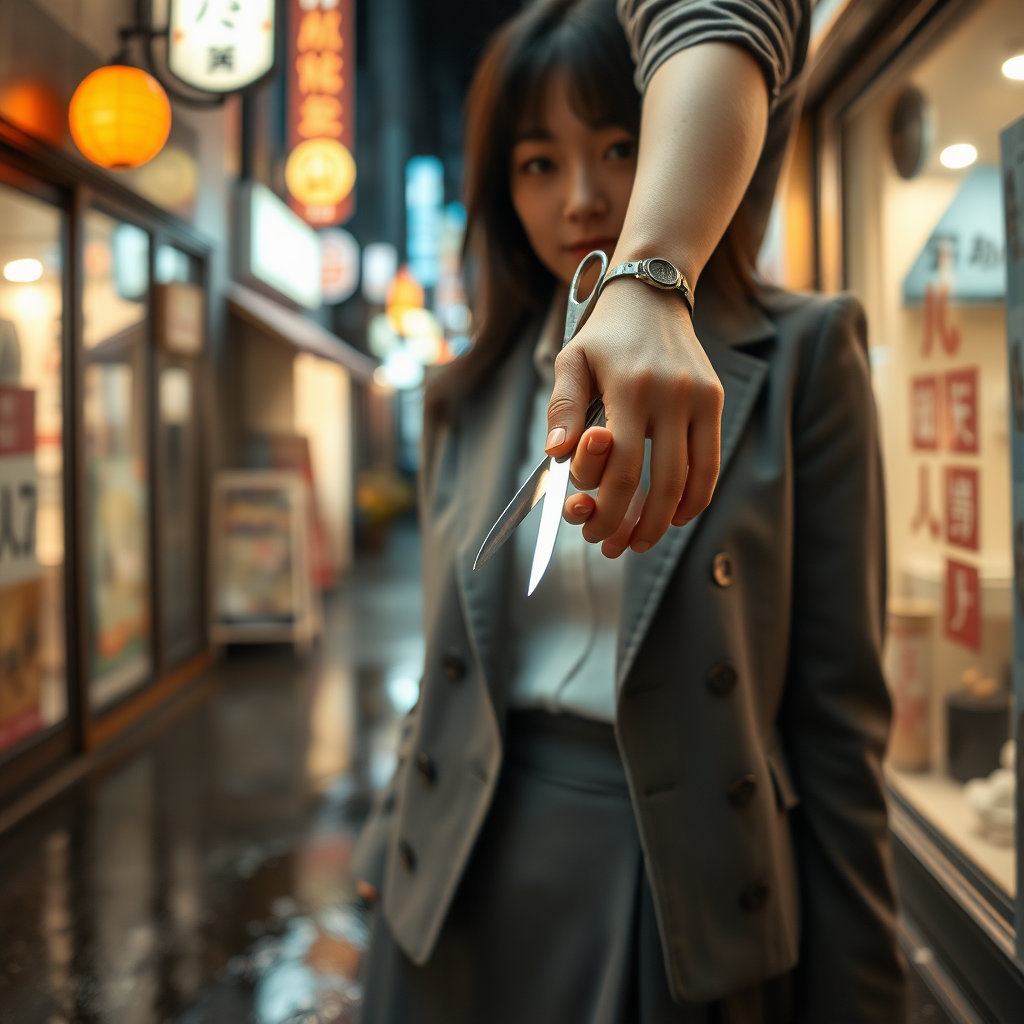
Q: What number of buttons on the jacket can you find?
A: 7